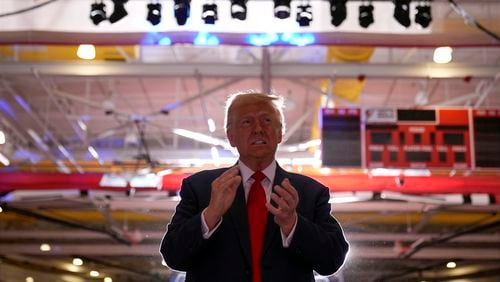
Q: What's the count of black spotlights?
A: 12